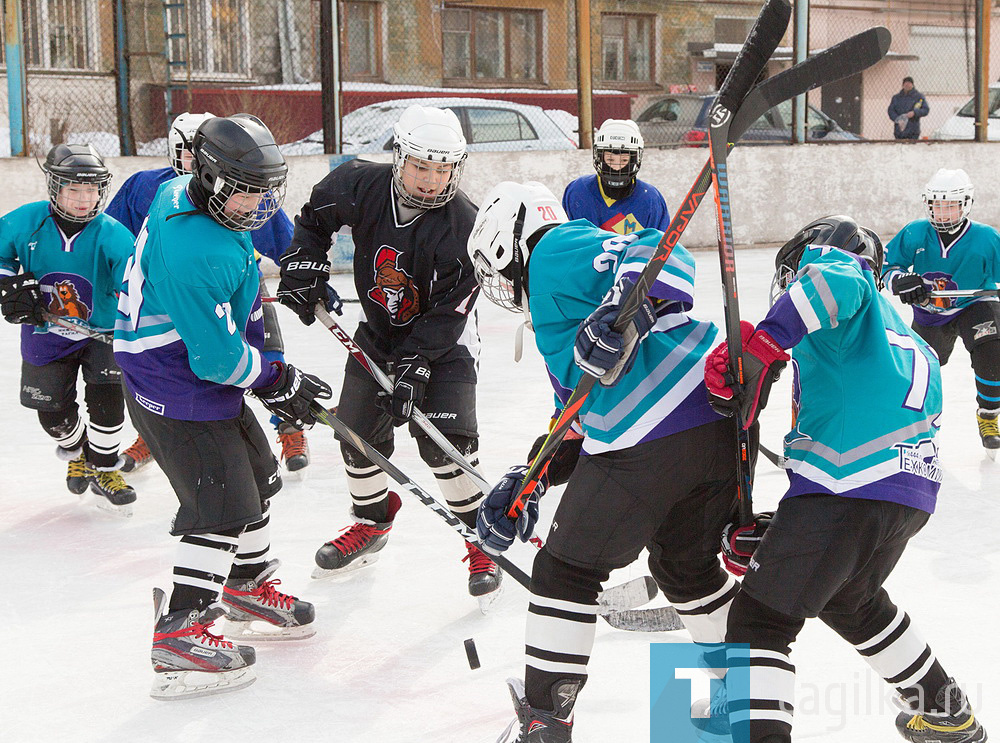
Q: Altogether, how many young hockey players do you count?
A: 8